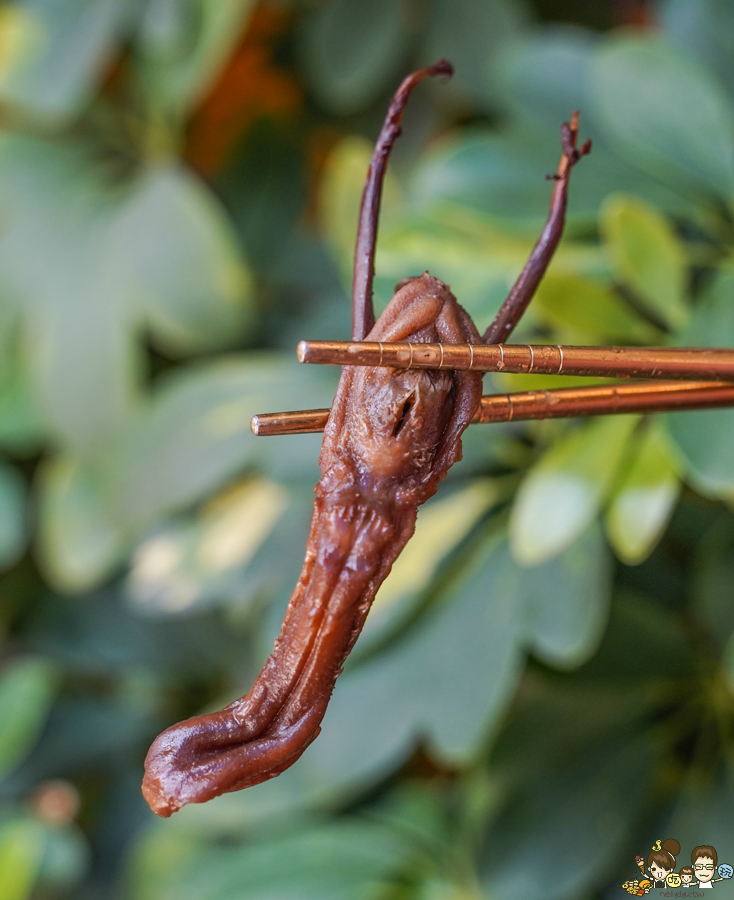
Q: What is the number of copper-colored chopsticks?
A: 2